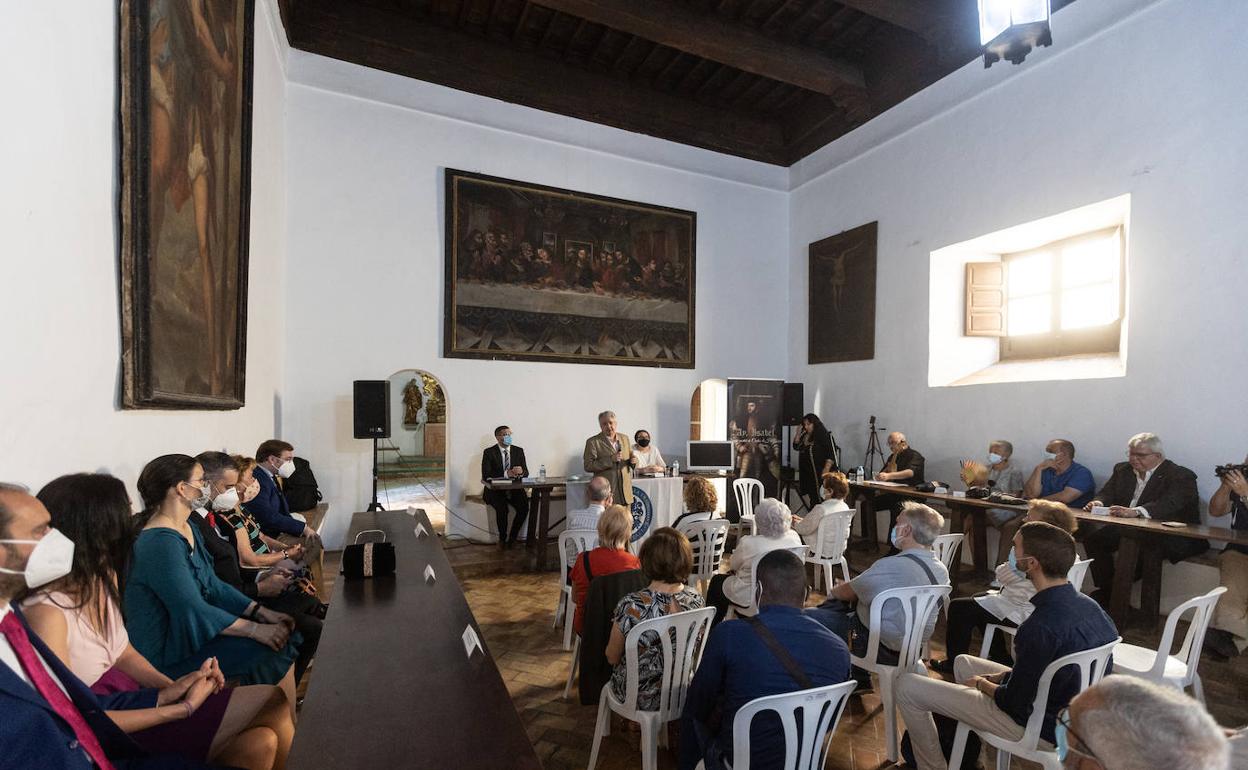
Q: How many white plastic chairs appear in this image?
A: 13